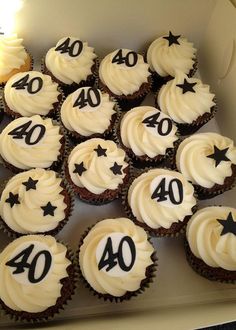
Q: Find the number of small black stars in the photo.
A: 6